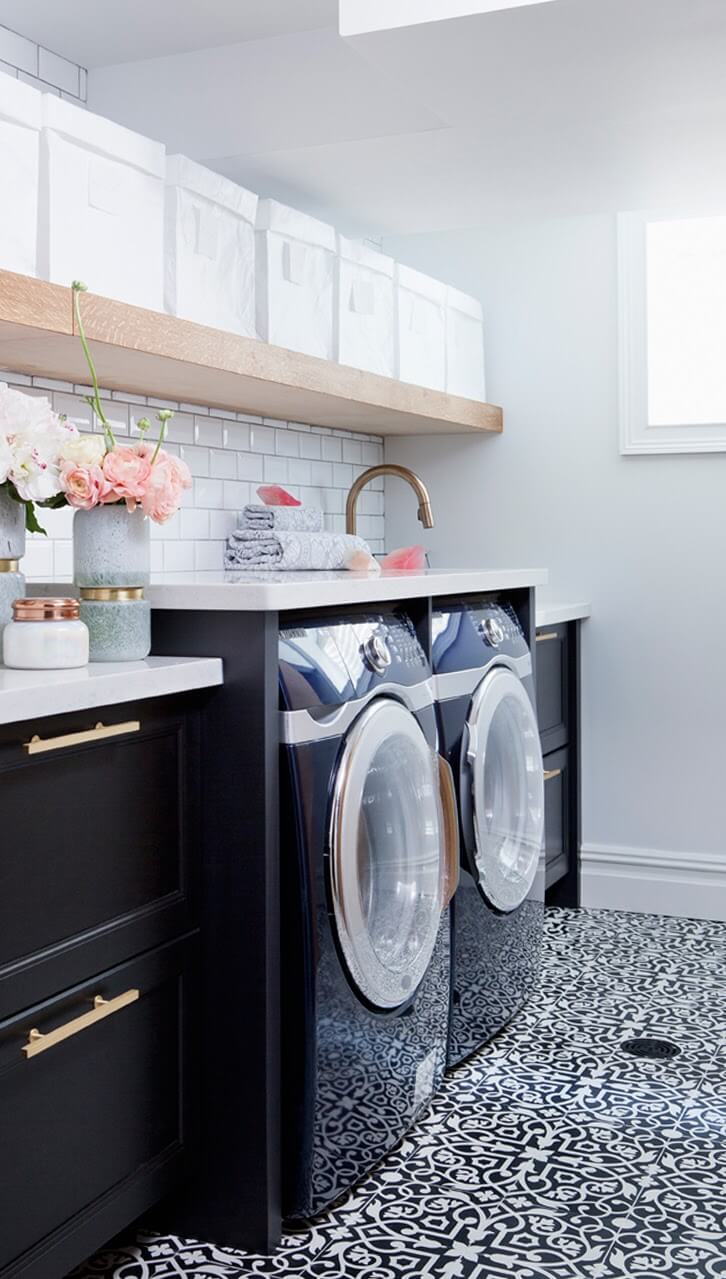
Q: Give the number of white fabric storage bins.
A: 7